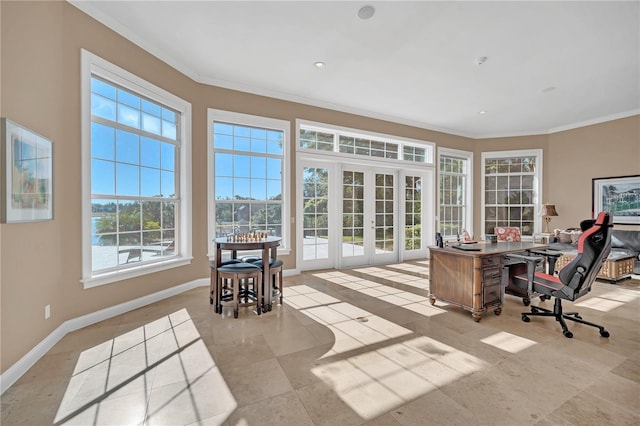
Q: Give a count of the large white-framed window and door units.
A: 5